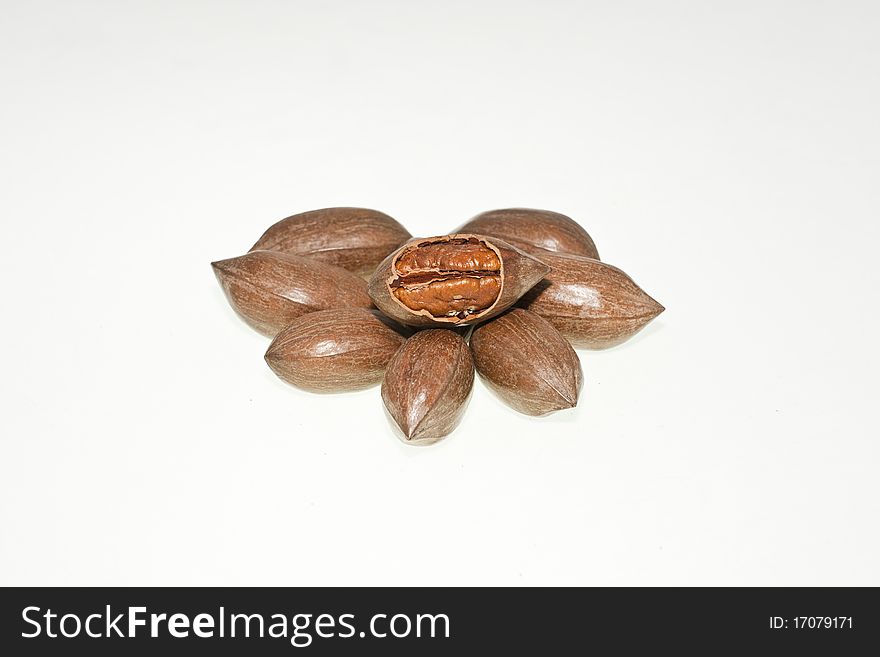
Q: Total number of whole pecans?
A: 7